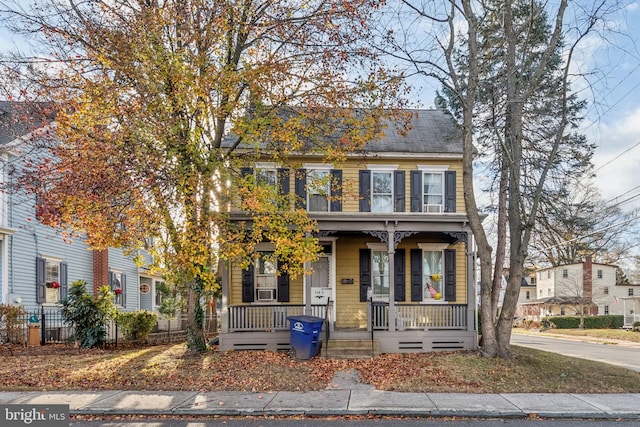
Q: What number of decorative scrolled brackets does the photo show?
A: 4